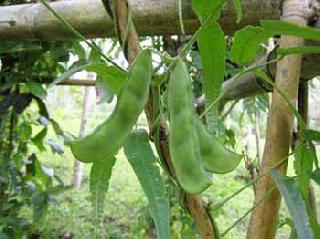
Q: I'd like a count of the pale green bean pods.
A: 3